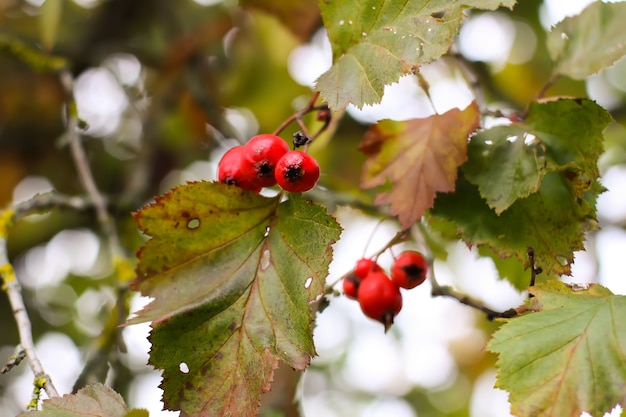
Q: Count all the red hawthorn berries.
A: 7